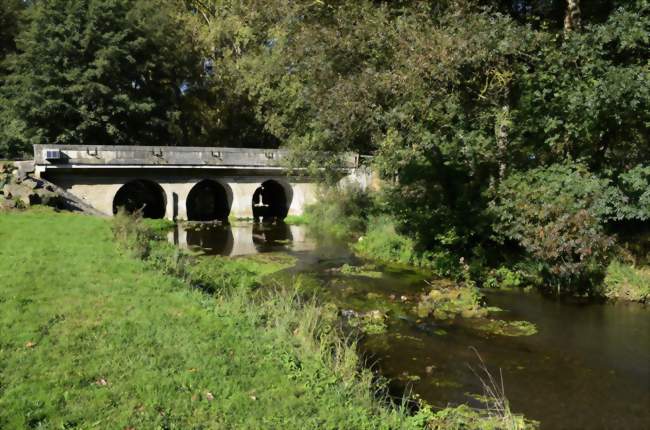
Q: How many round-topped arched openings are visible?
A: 3